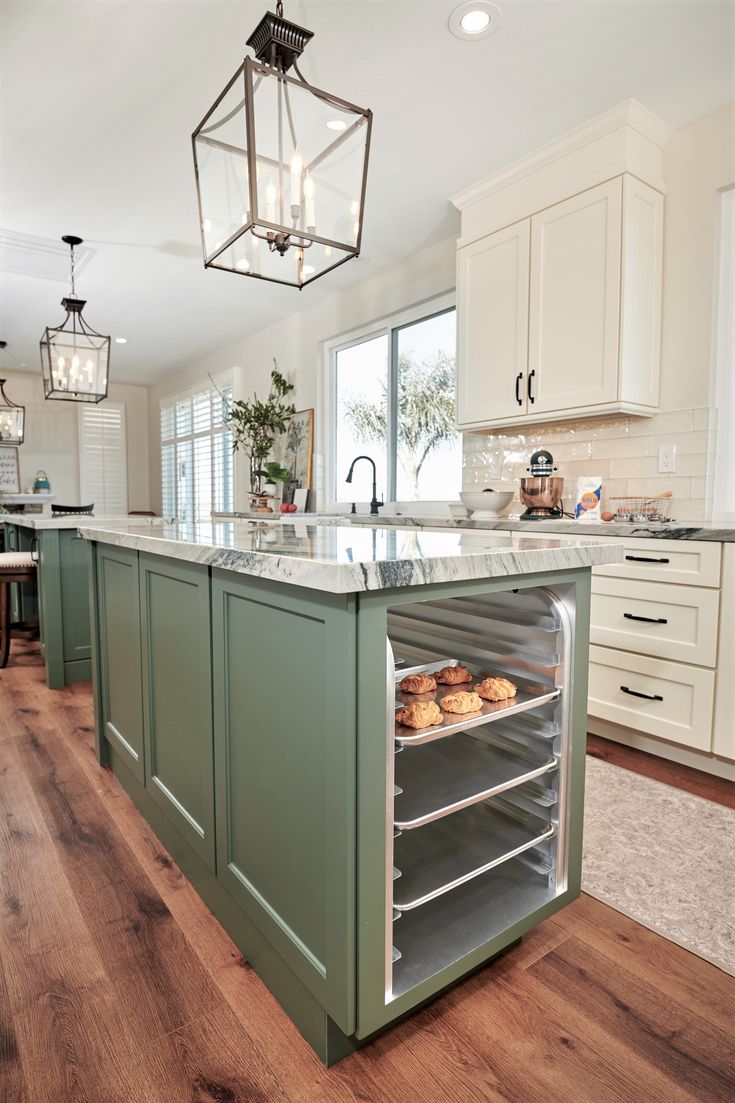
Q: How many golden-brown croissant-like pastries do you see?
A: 5